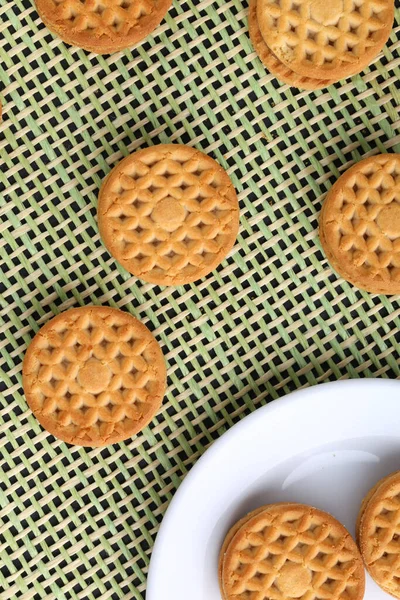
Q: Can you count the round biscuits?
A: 7